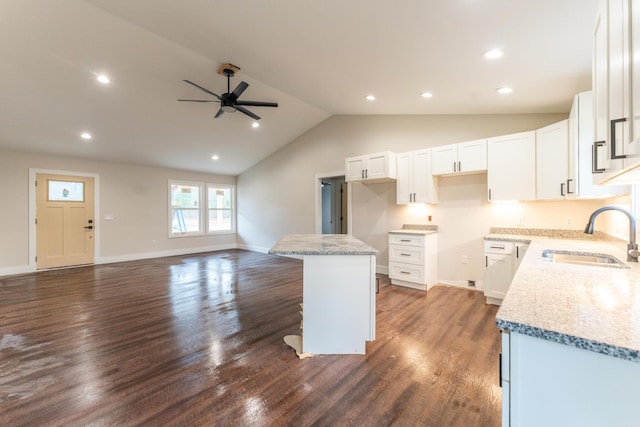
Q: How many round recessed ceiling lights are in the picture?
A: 8